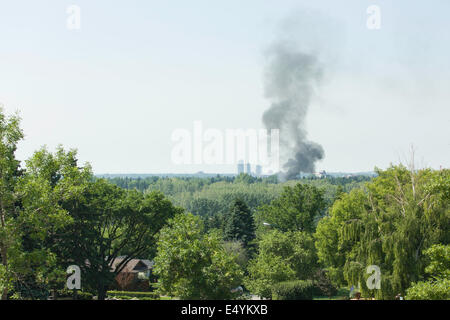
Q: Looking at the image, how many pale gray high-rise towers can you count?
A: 3